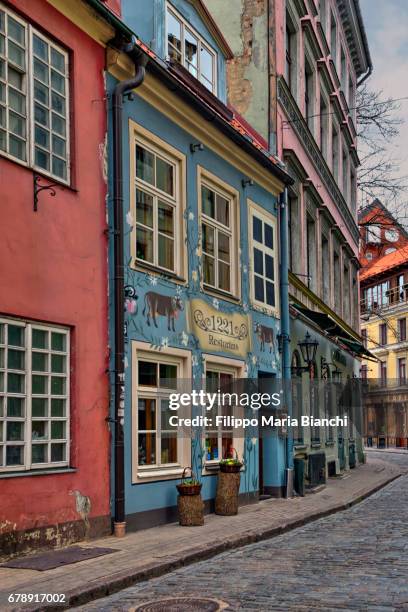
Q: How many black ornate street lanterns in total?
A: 2